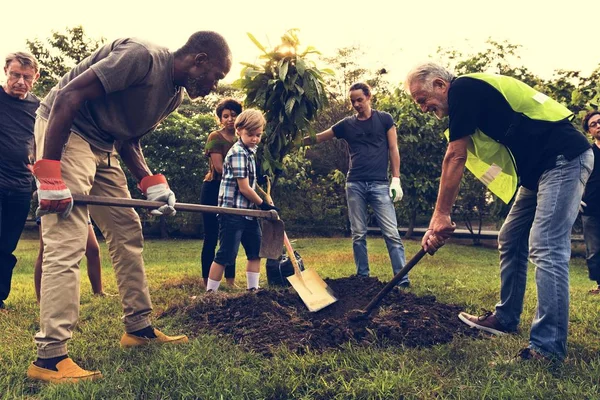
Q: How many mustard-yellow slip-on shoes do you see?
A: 2